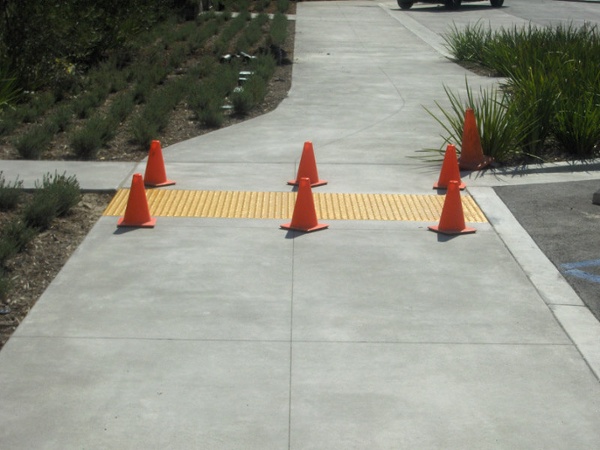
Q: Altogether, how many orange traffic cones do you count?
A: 7